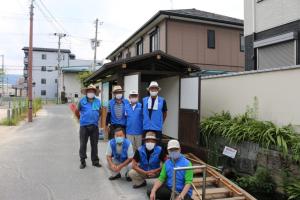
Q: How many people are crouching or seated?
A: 3